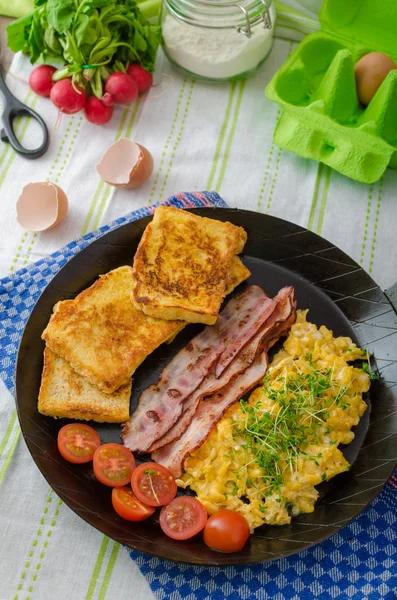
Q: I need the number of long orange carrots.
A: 0